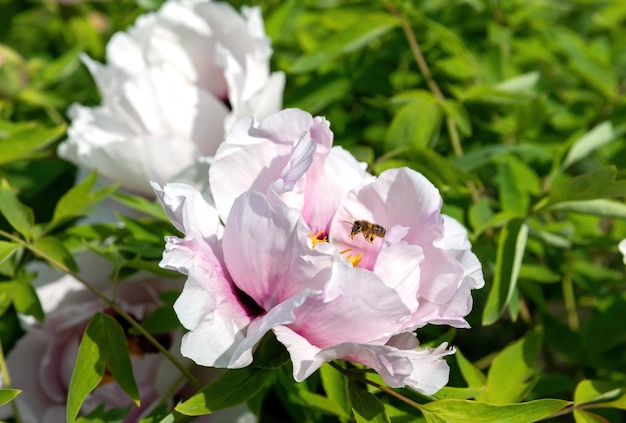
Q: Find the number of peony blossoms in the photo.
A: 3